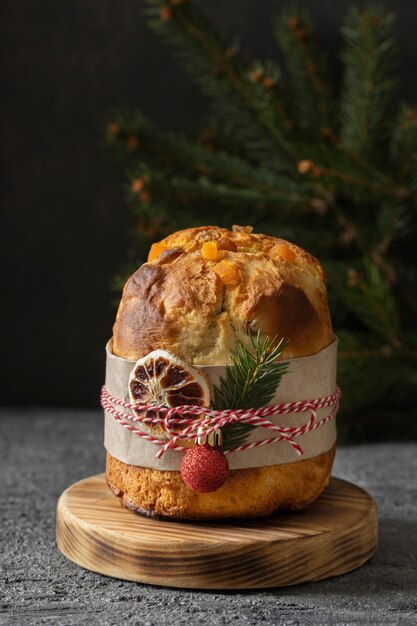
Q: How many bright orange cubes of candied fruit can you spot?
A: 4